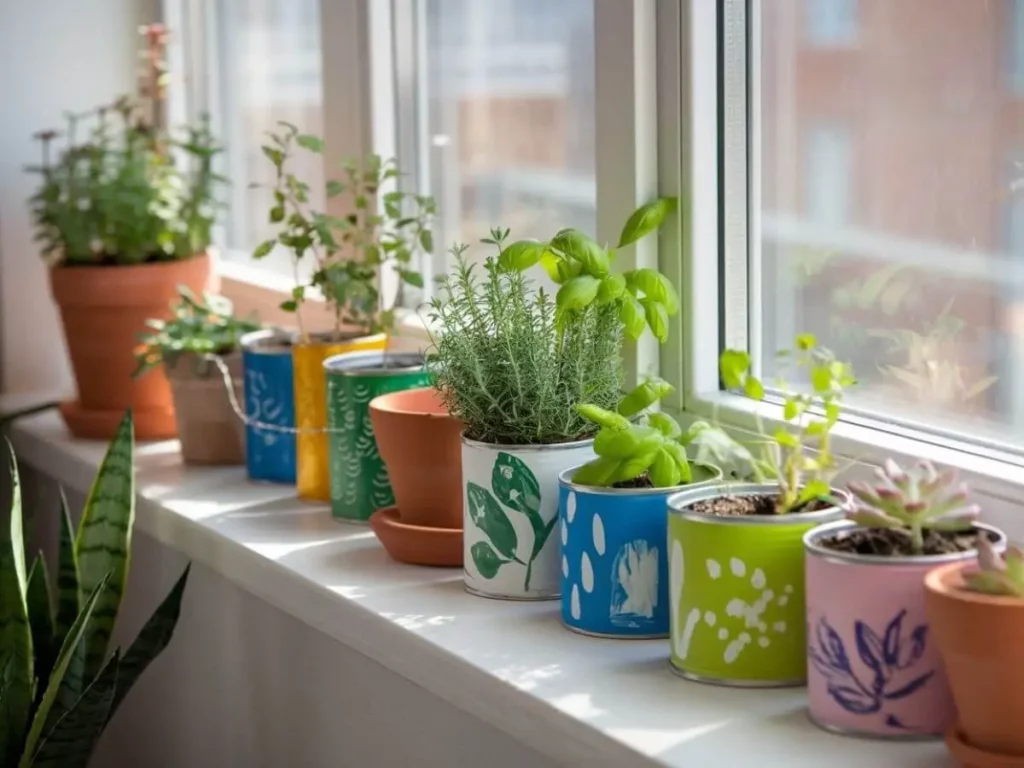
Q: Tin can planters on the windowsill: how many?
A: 7